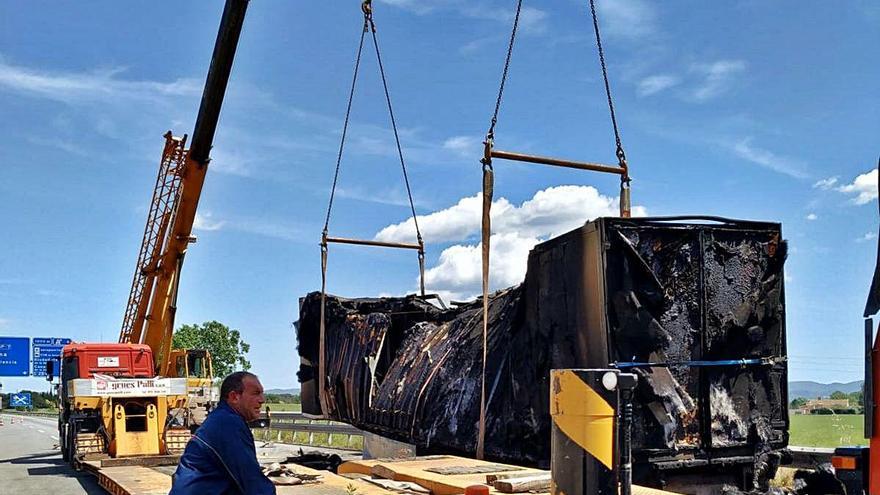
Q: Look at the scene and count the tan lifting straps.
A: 4